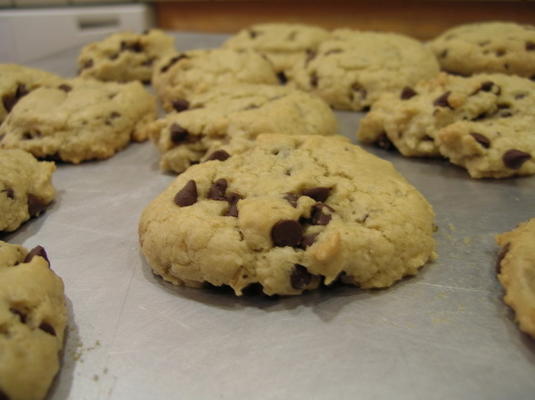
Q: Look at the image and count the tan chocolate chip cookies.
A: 13